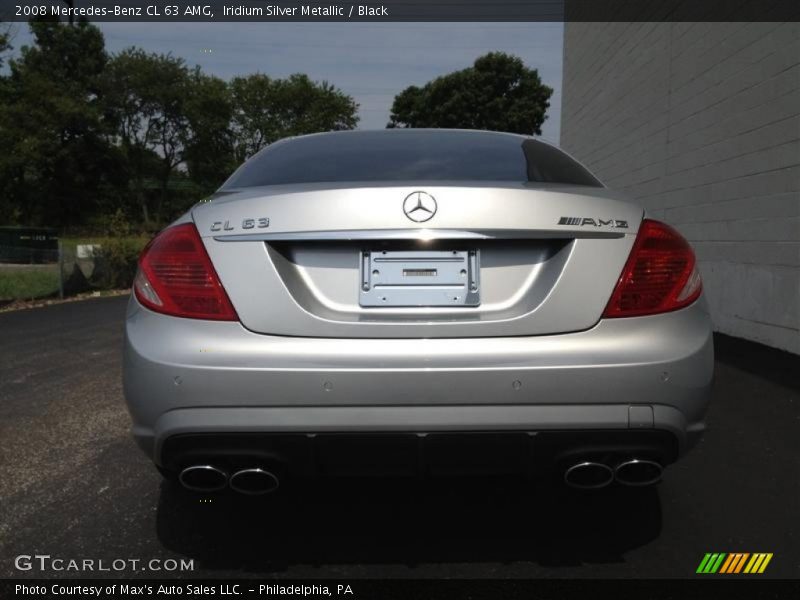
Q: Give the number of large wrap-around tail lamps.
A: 2